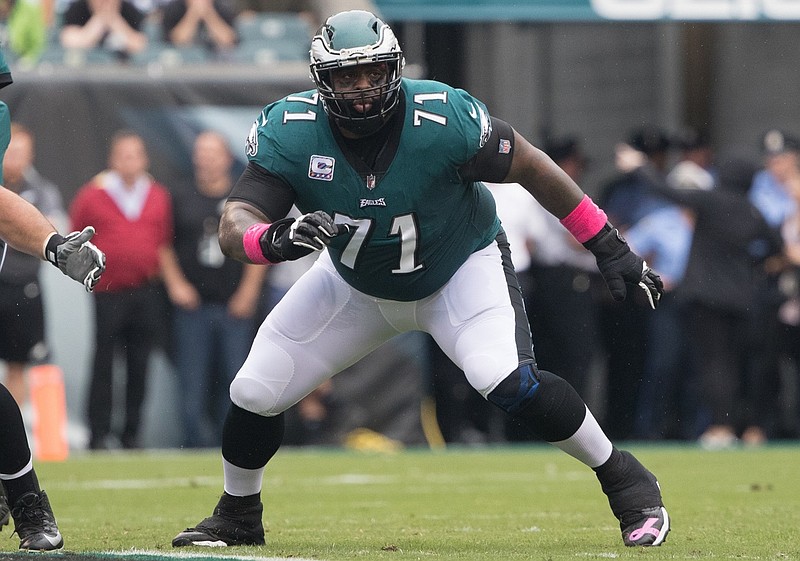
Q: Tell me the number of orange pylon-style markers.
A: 1